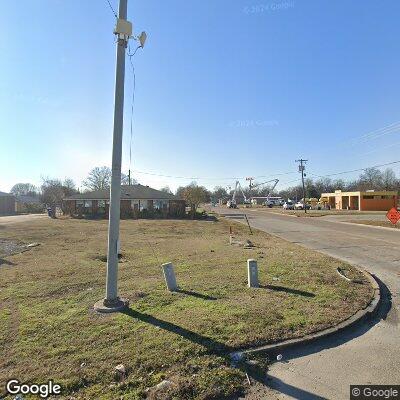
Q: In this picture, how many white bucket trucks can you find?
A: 2